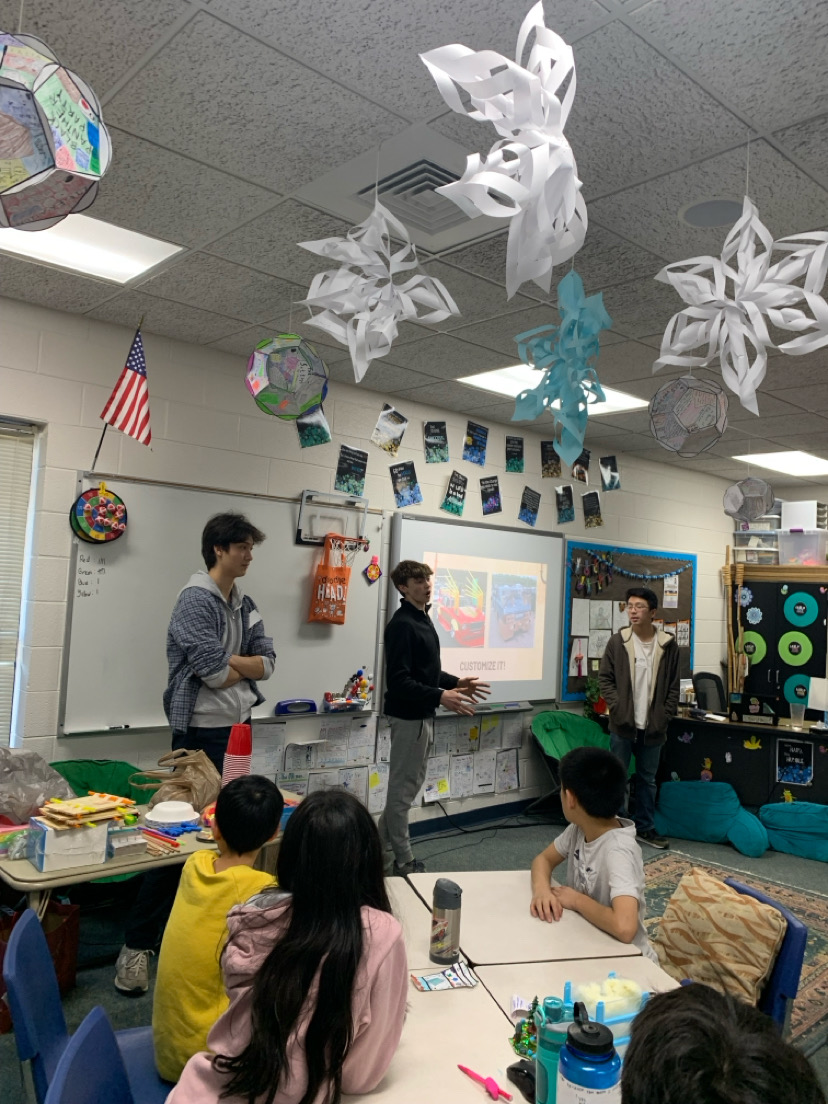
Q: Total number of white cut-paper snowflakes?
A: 3